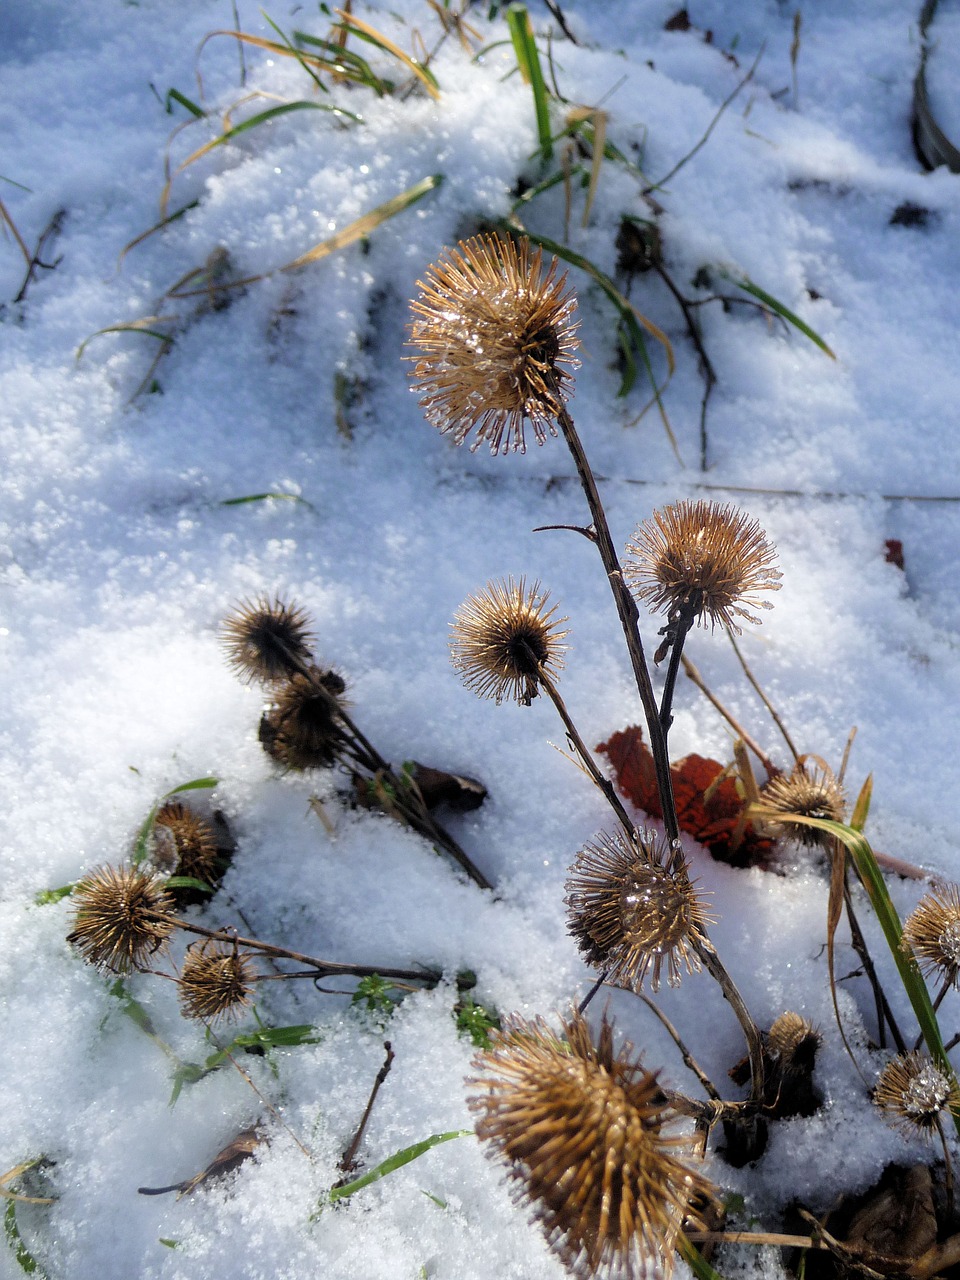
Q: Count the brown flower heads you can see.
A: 14